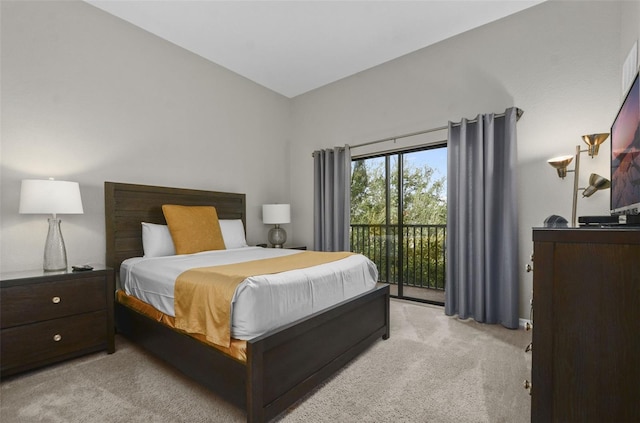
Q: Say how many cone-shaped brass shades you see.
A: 3